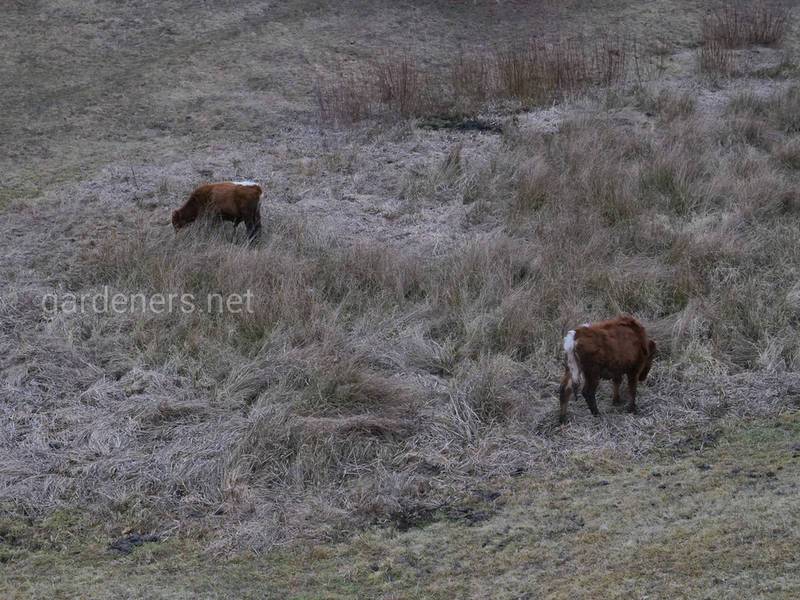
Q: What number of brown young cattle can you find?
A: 2